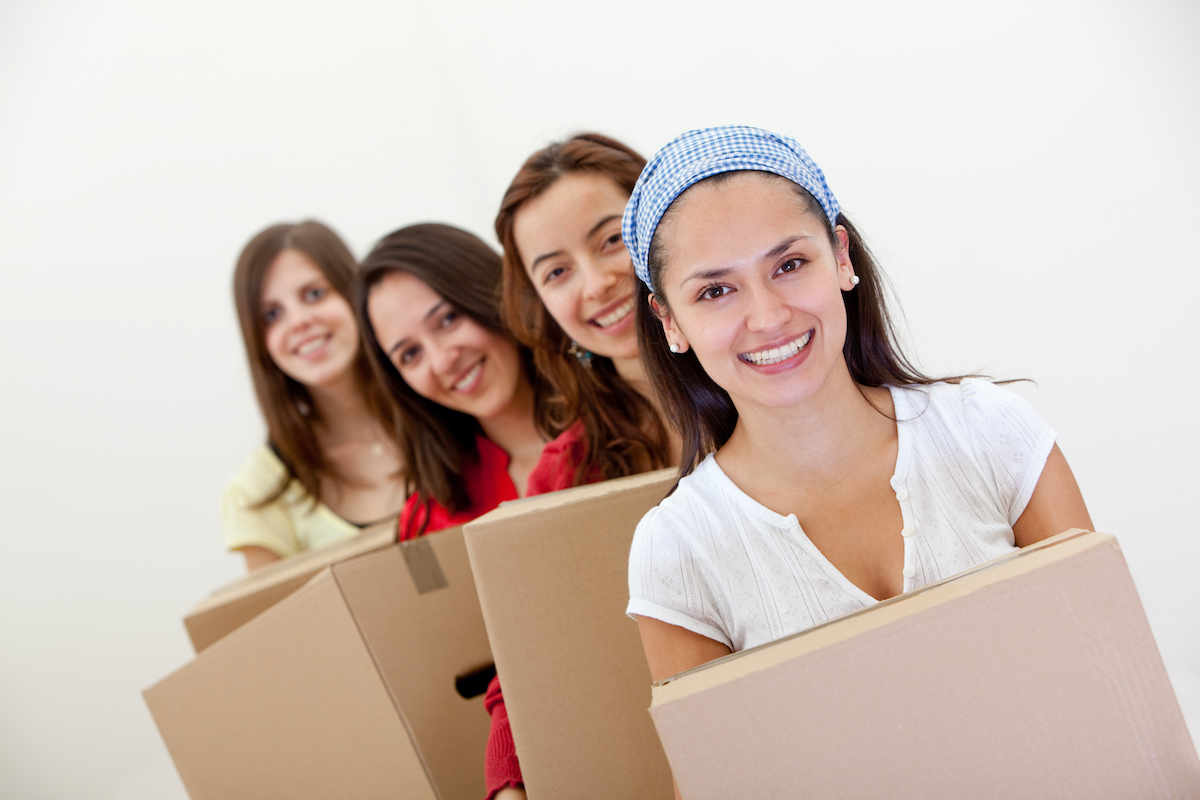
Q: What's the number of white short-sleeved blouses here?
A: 1